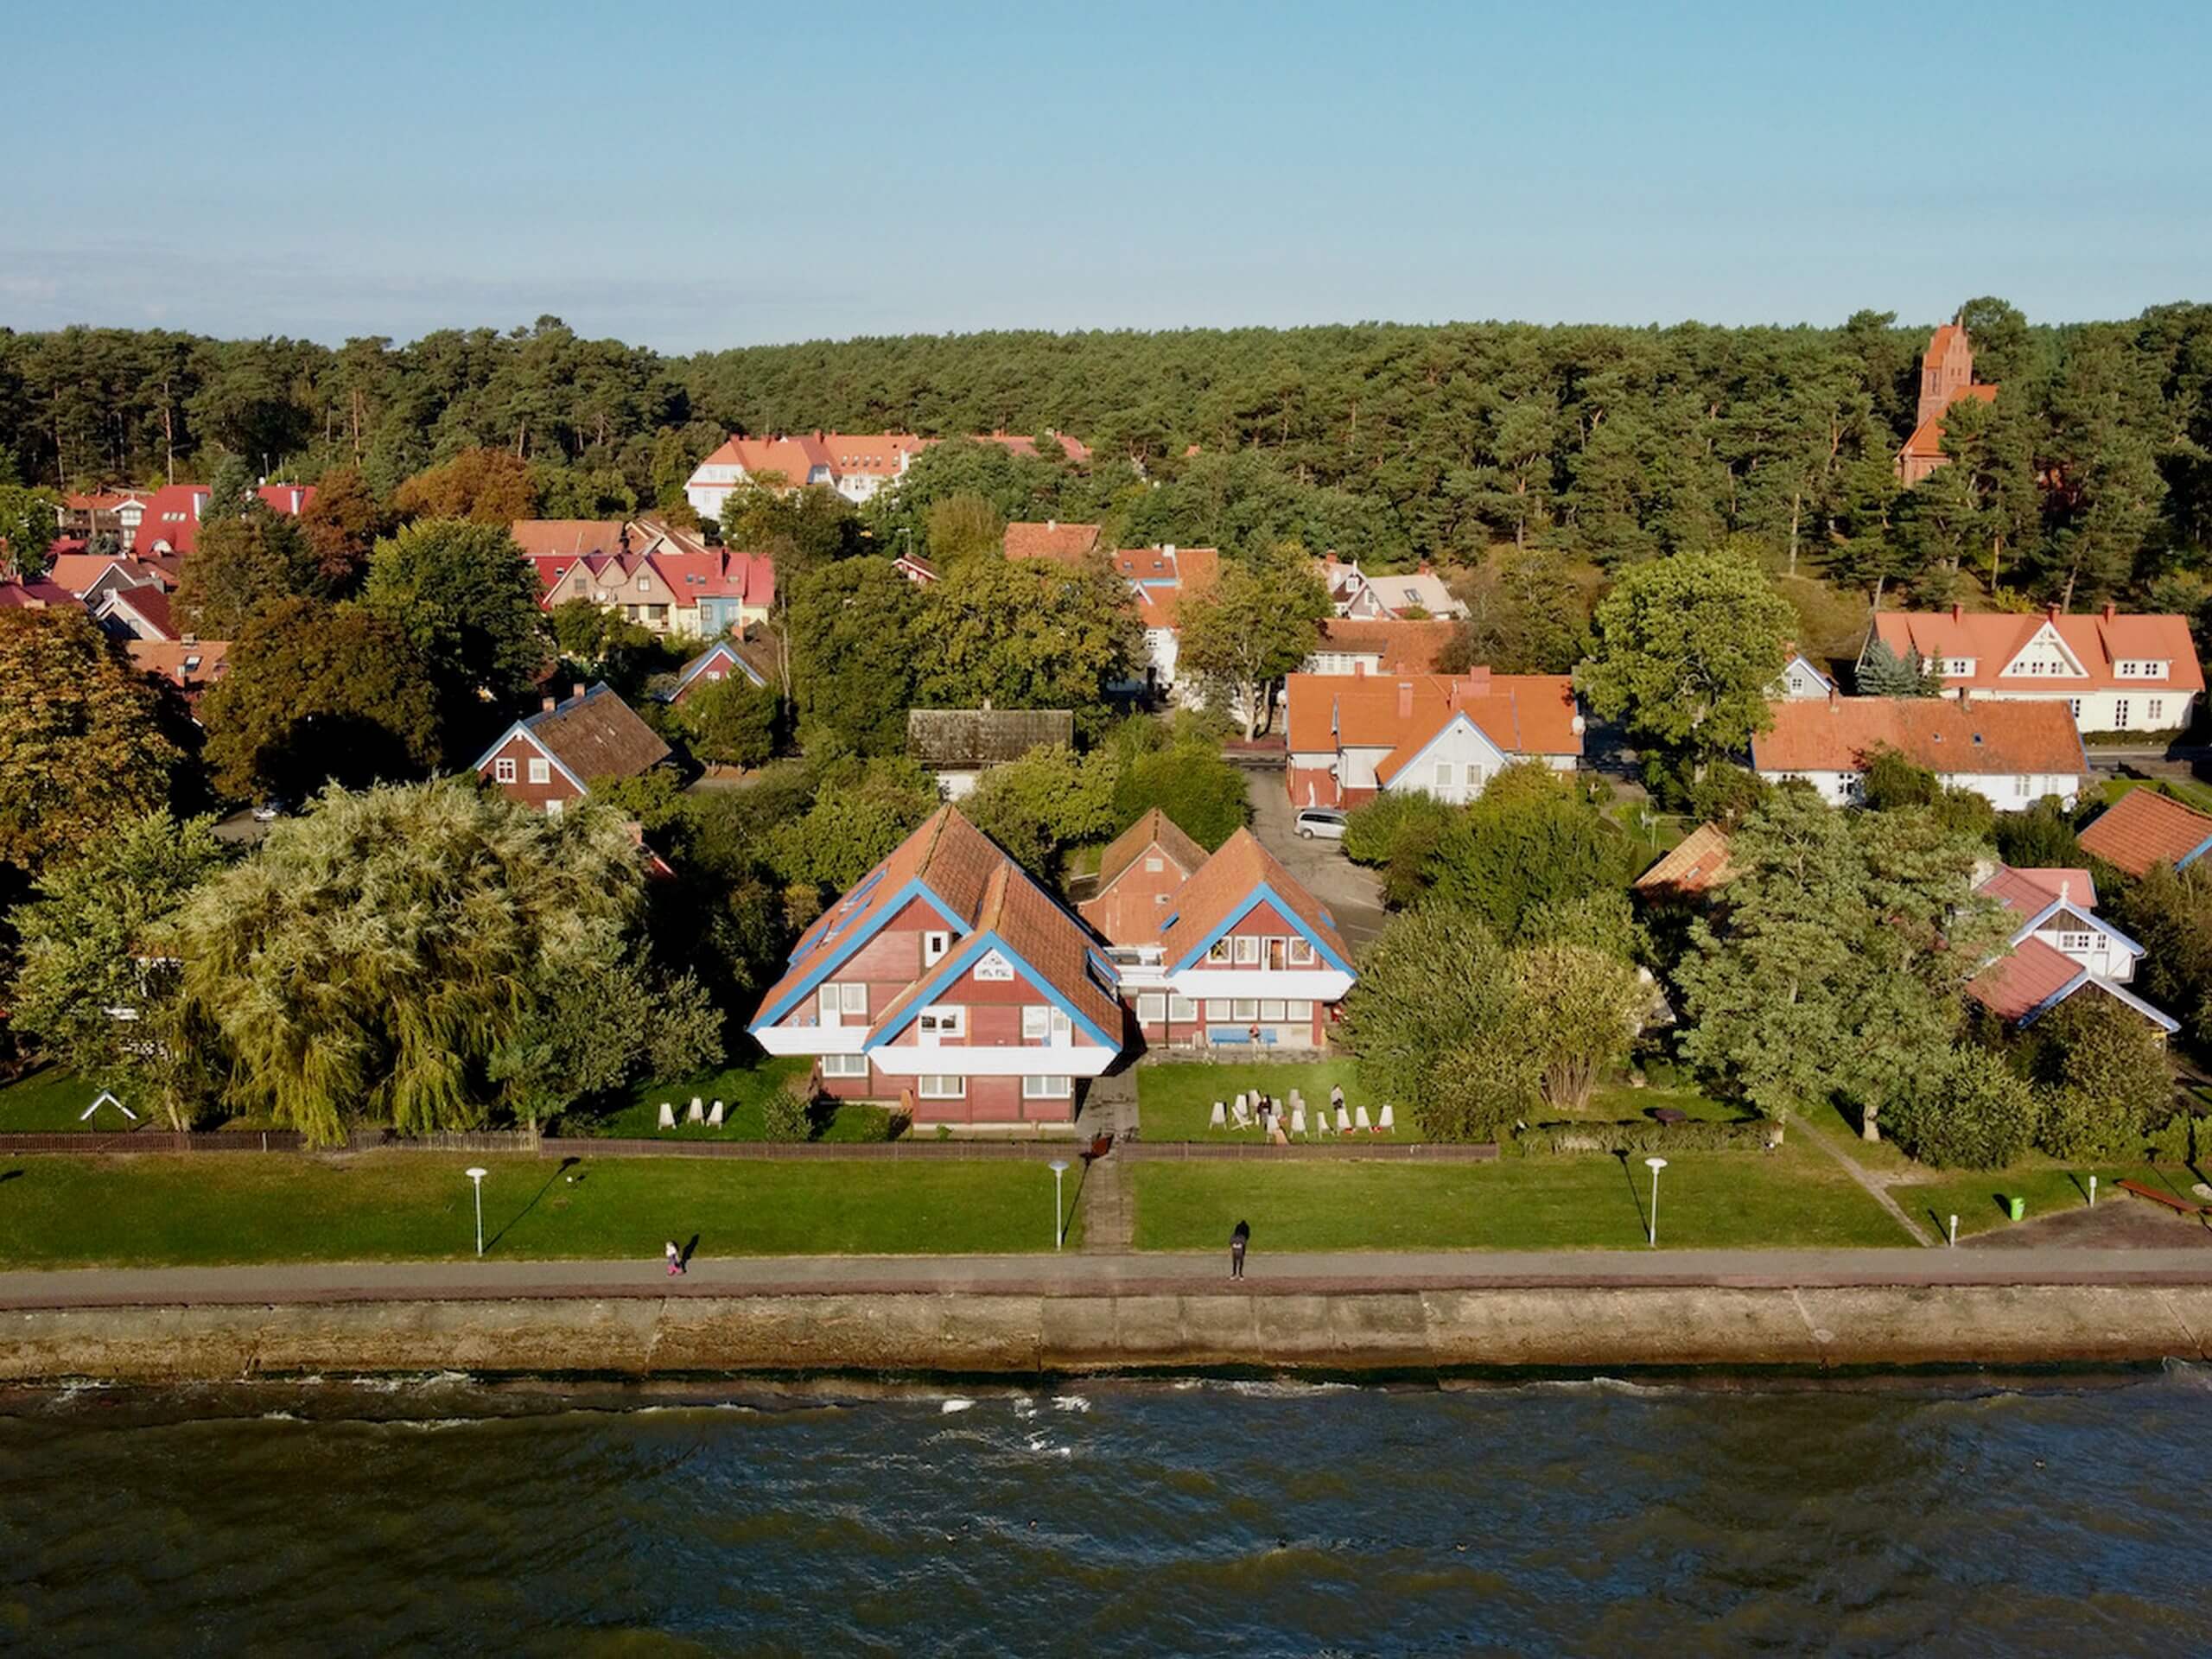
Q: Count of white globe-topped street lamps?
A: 3